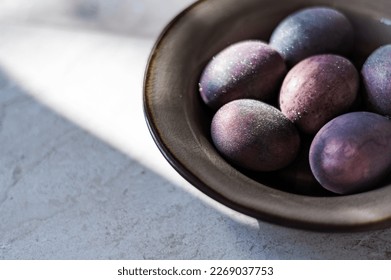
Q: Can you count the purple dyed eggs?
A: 6